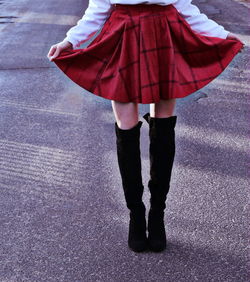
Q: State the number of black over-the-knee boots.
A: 2